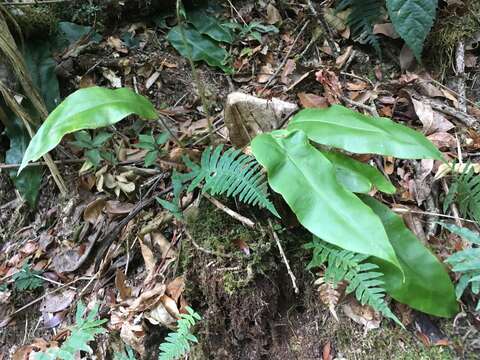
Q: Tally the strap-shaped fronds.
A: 5